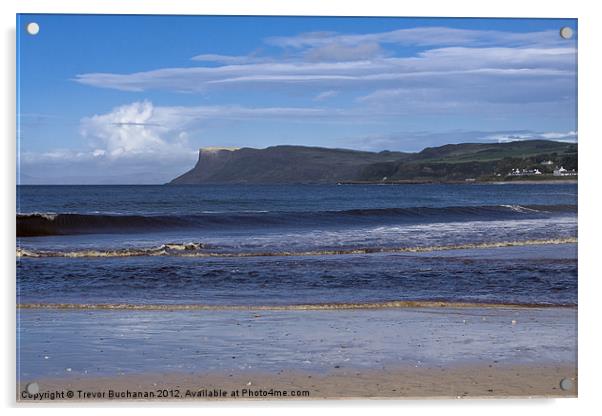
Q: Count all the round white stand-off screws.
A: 4